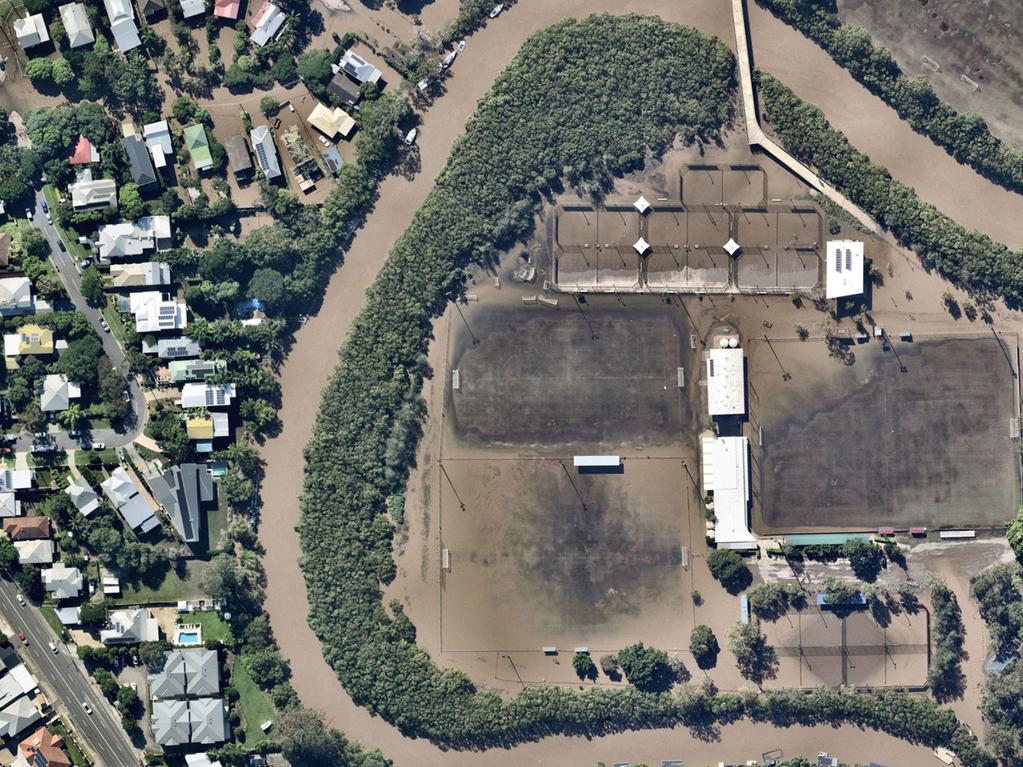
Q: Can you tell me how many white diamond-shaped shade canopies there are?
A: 3